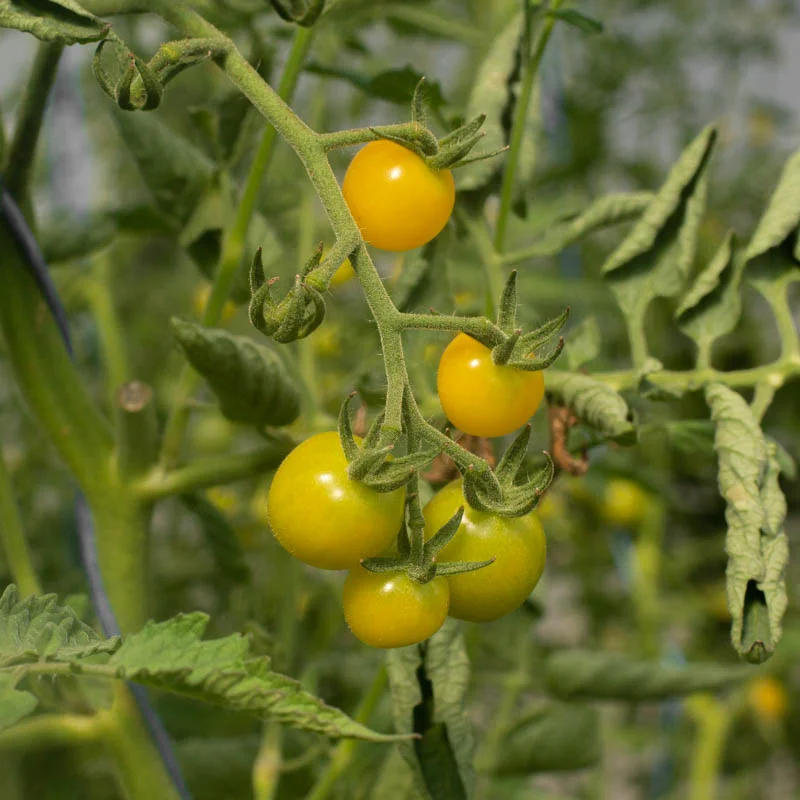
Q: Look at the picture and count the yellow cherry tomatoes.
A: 5